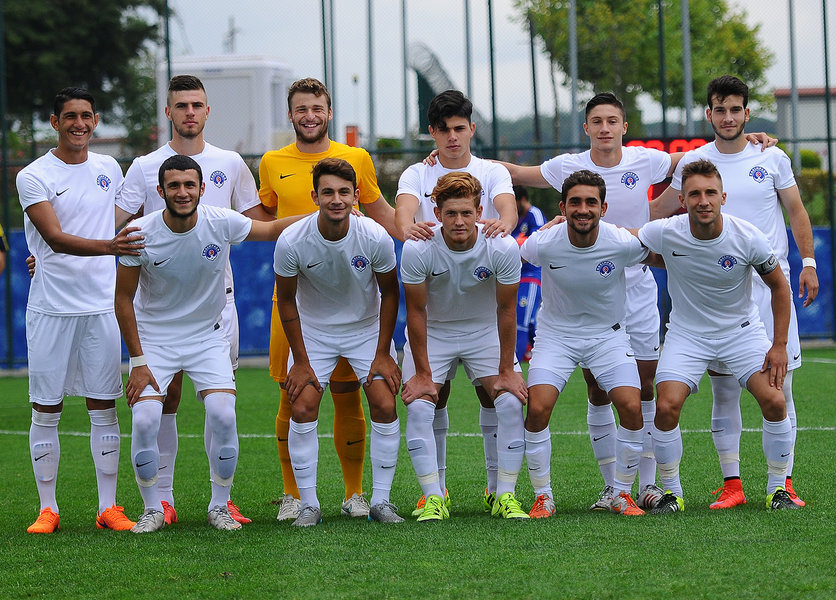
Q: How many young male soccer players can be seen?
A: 11